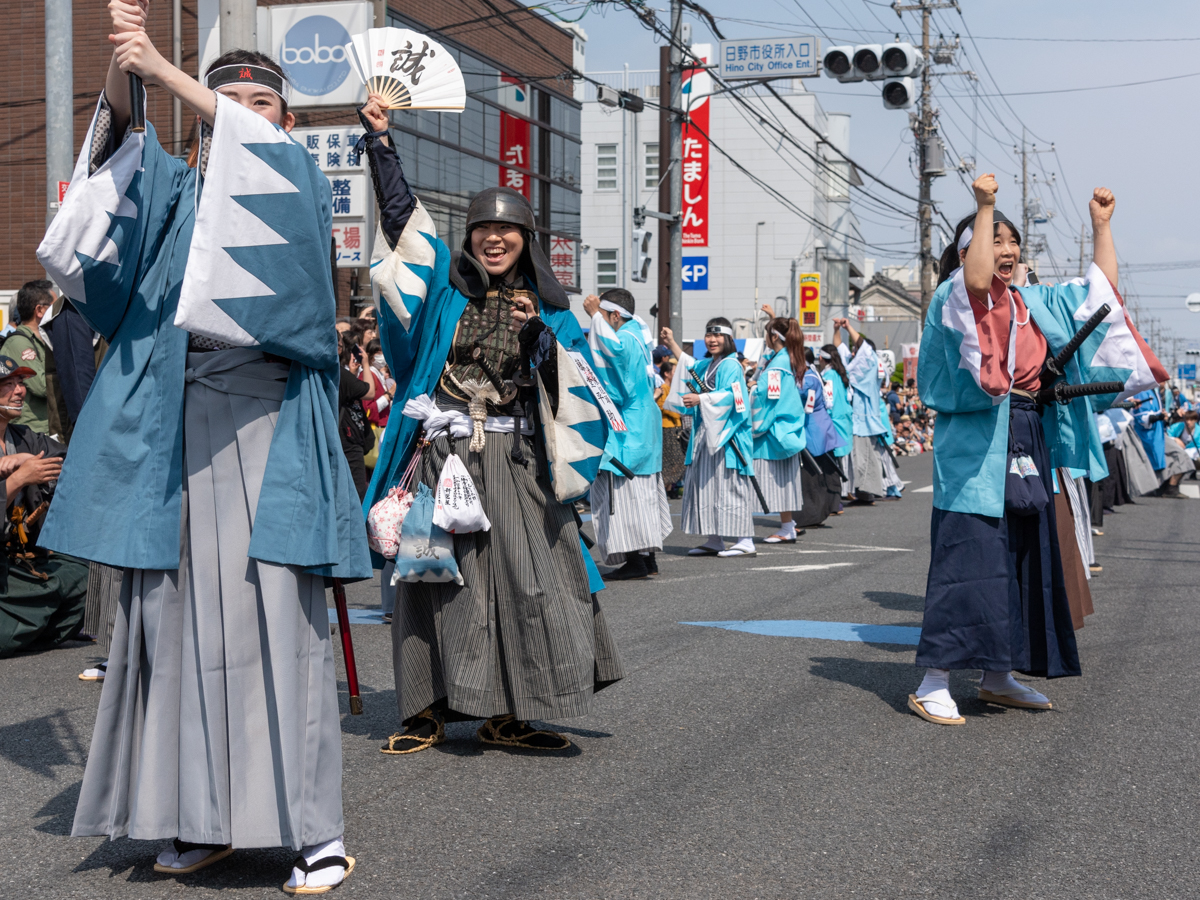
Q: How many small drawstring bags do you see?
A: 4